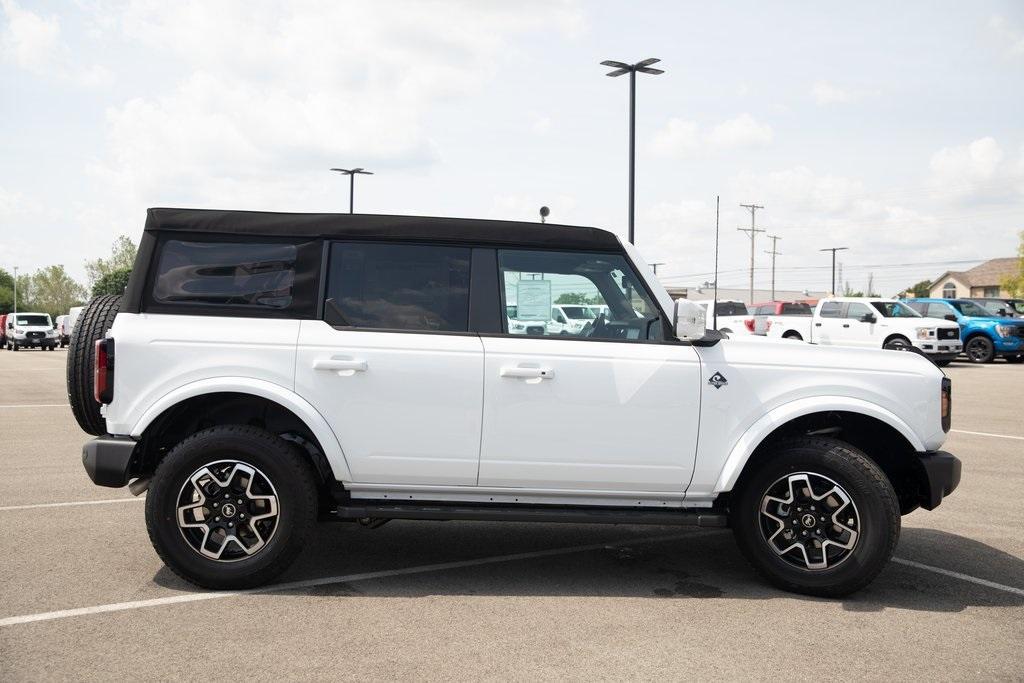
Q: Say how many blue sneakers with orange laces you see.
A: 0